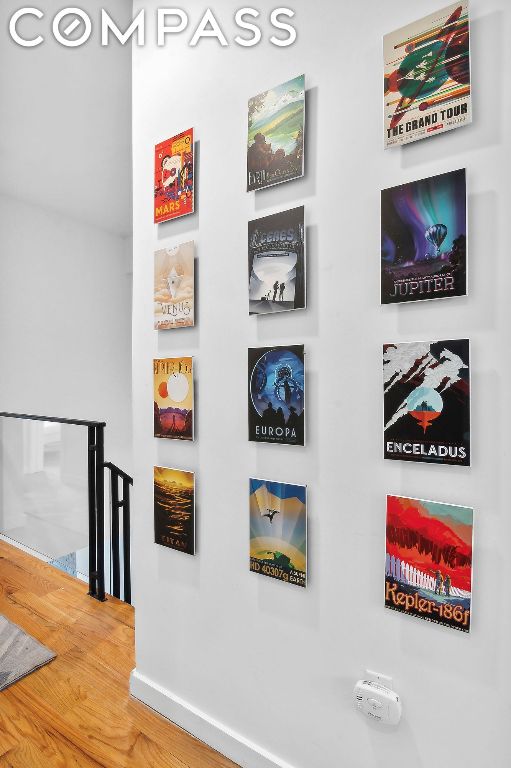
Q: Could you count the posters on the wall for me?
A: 12